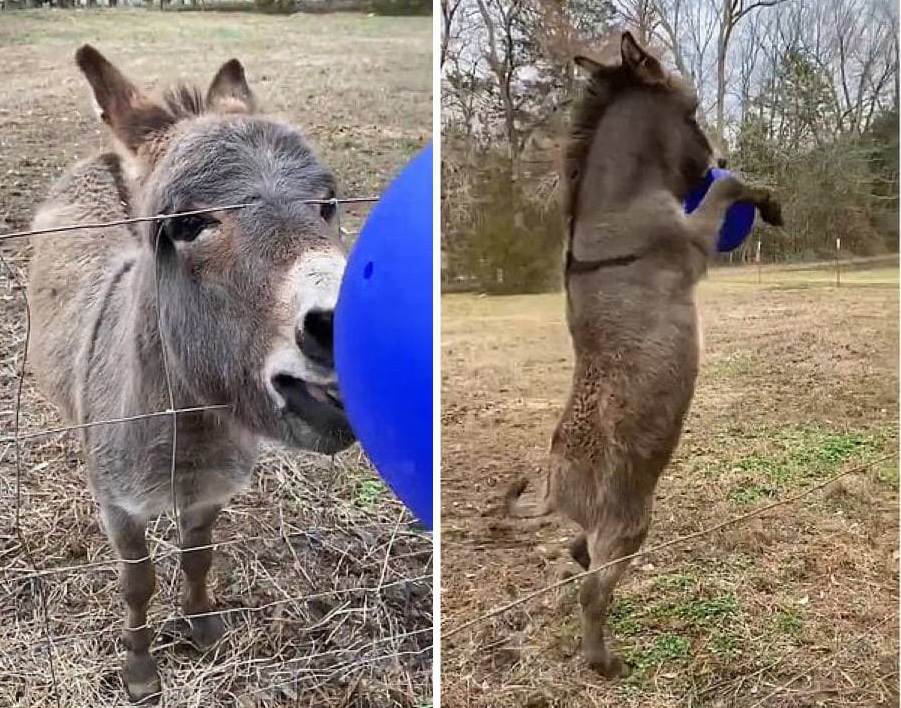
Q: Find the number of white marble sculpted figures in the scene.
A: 0